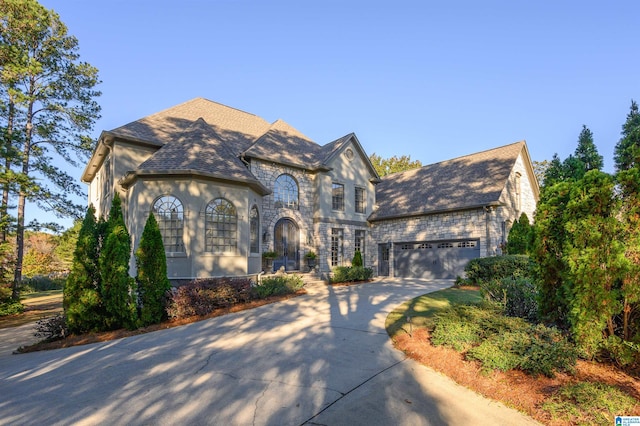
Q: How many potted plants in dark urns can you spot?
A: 2